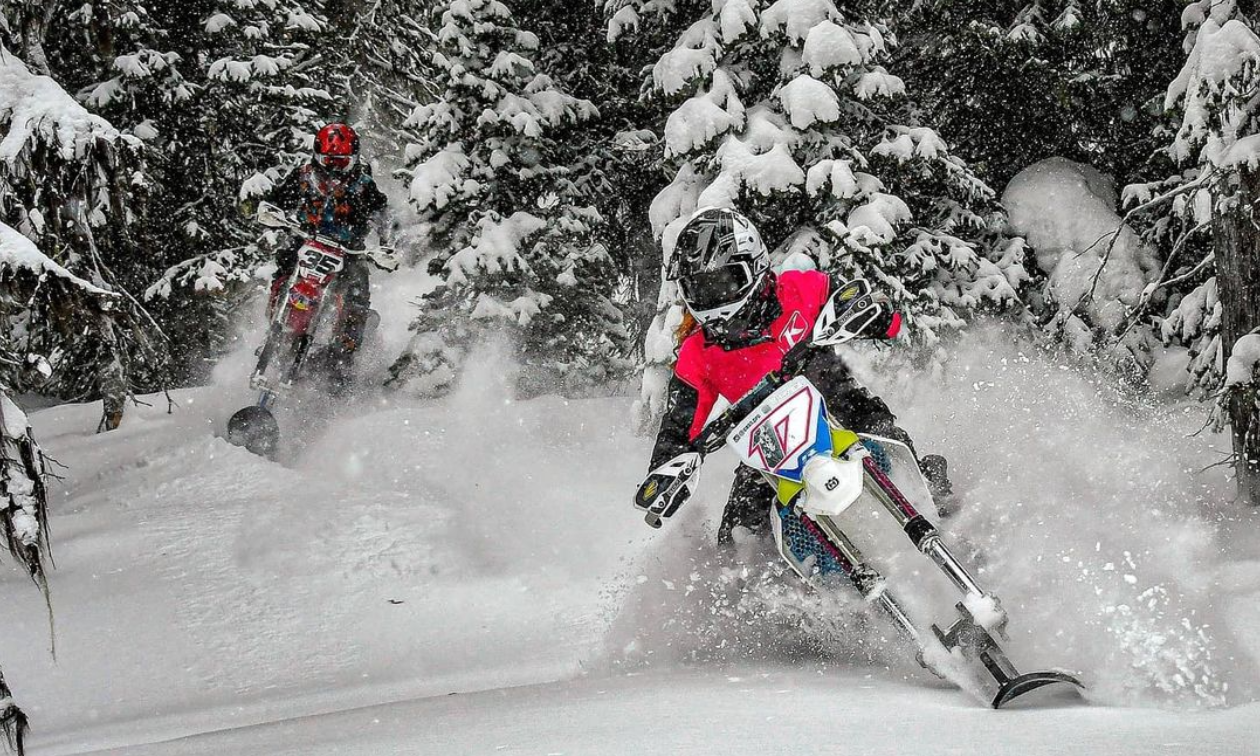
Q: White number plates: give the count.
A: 2